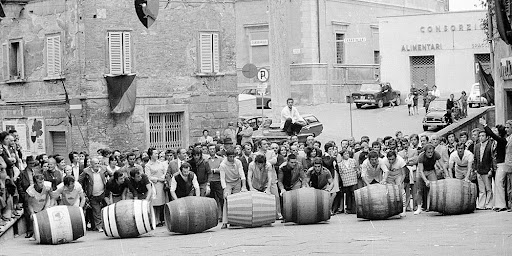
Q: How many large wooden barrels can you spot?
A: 7